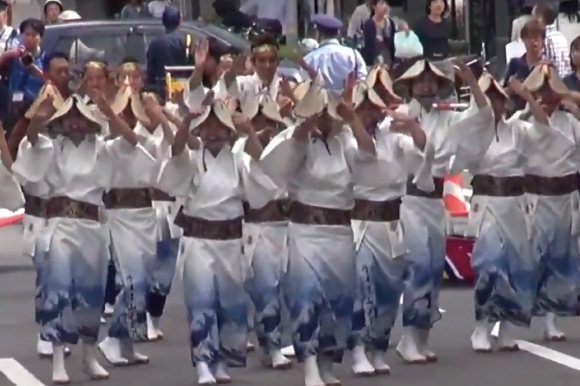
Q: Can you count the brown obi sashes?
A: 11